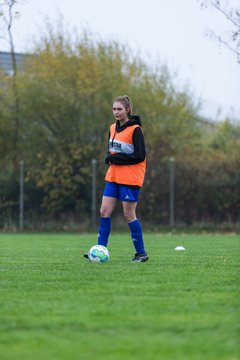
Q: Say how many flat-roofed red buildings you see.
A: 0